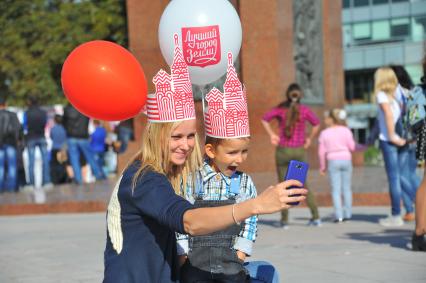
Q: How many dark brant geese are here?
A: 0